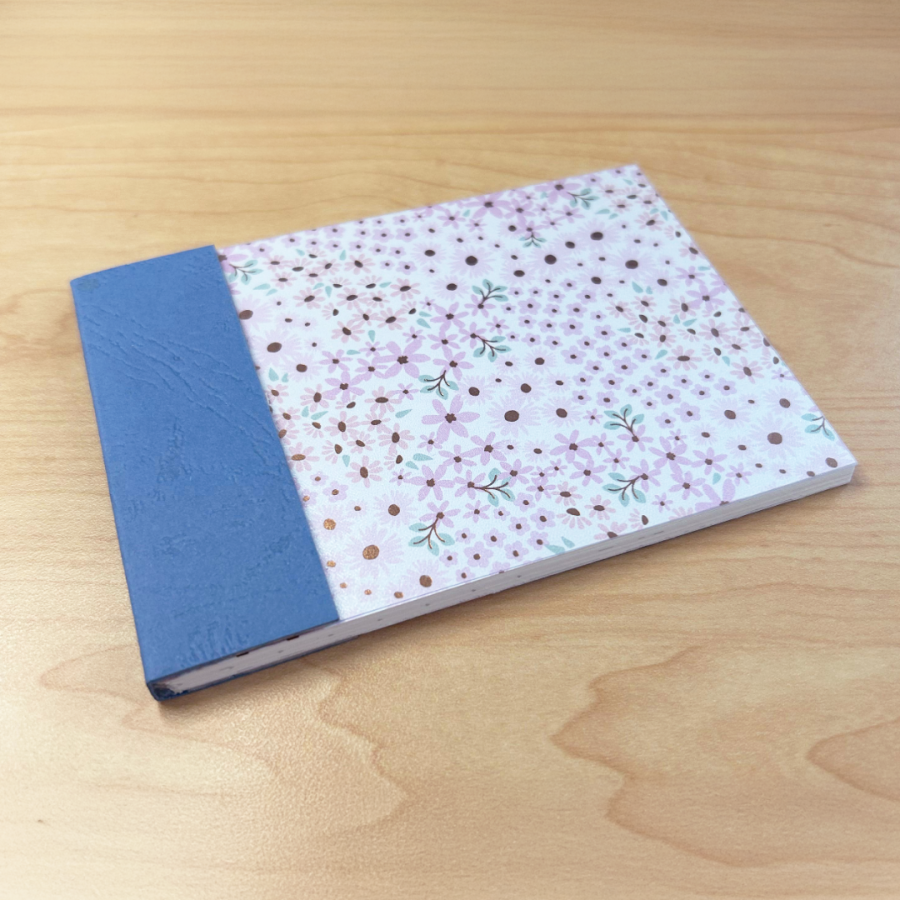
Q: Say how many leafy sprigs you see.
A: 11